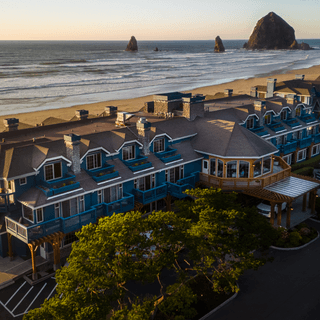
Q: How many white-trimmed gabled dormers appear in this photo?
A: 8